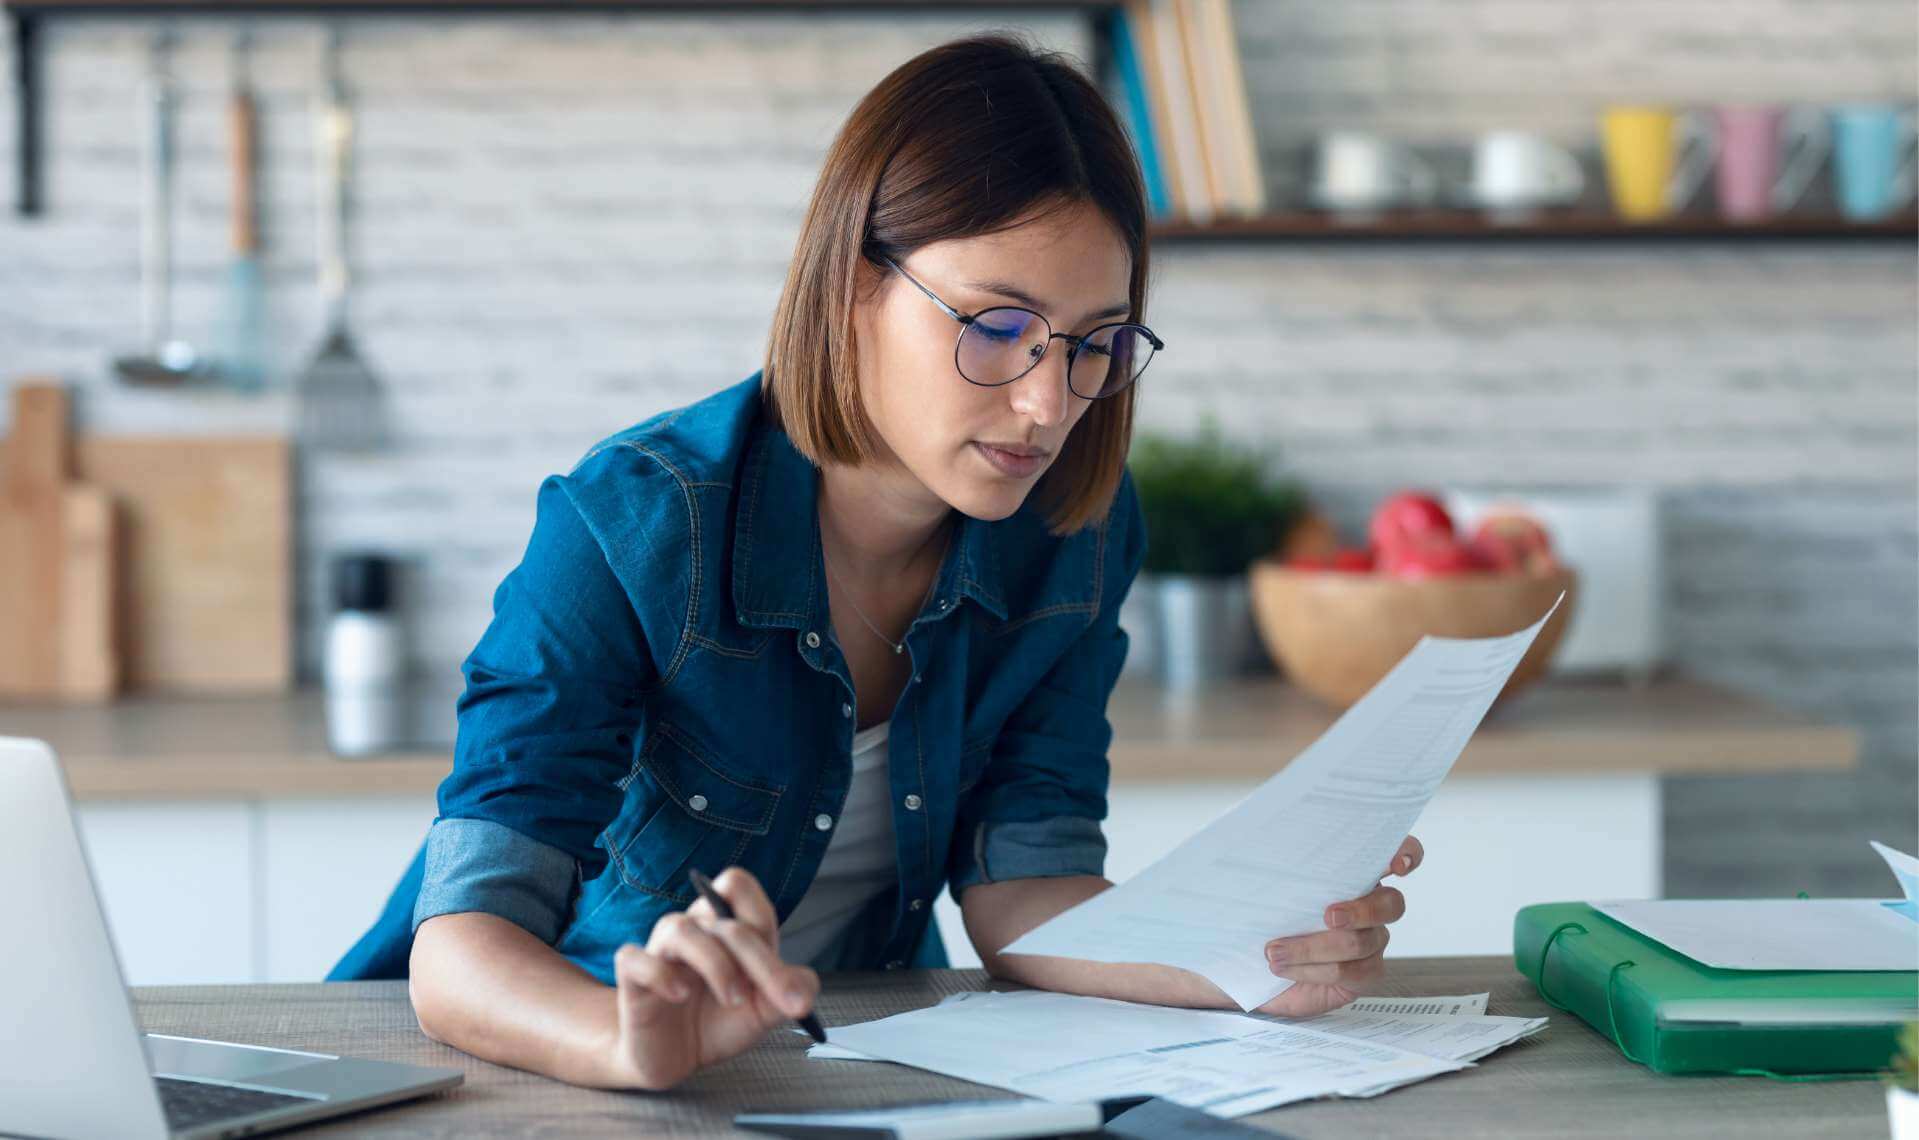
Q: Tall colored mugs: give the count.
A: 3